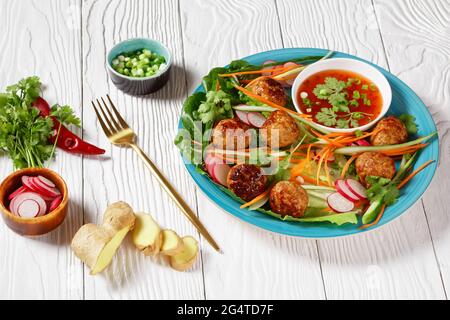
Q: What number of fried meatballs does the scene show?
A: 7